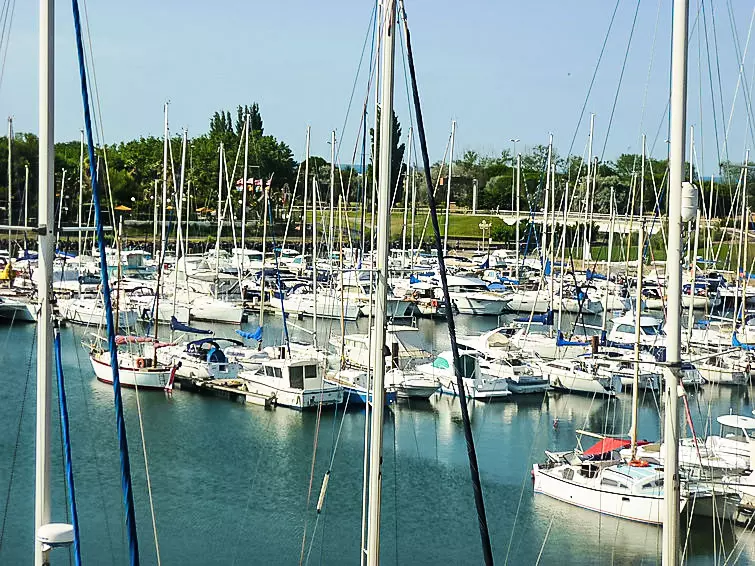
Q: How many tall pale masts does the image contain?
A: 3